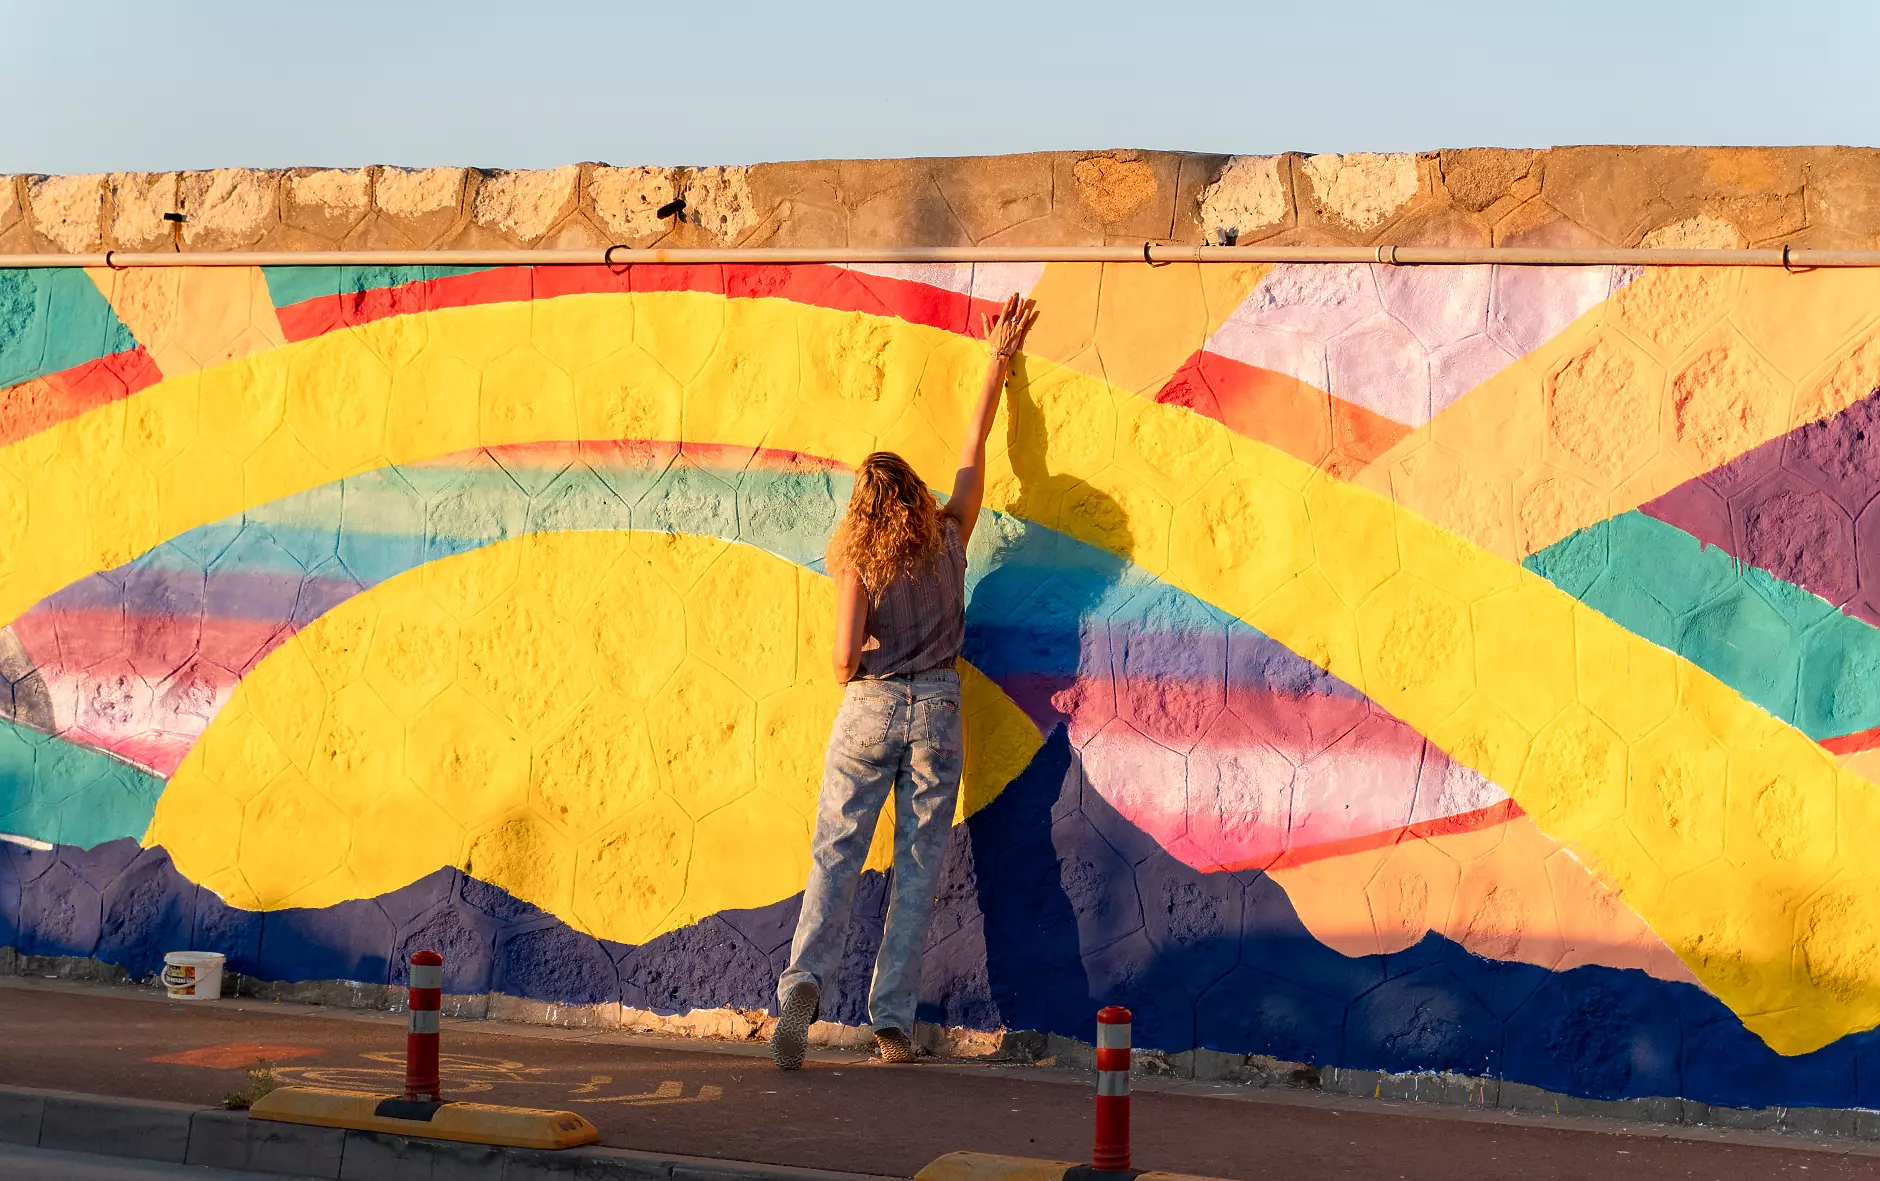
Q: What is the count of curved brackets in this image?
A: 4